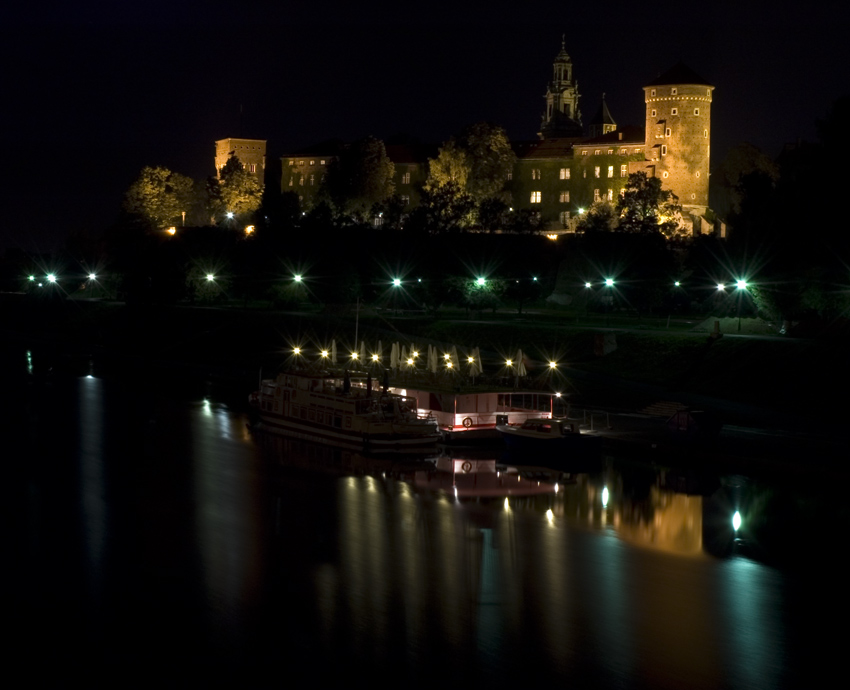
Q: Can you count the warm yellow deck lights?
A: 11